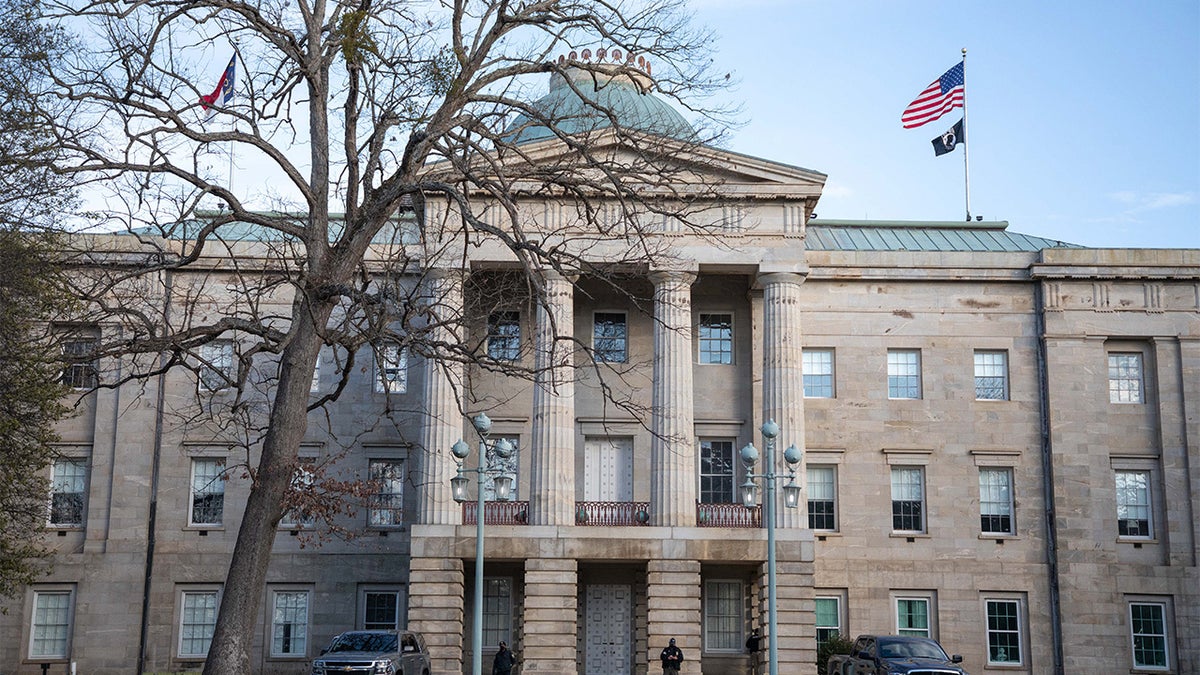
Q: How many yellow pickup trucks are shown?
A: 0